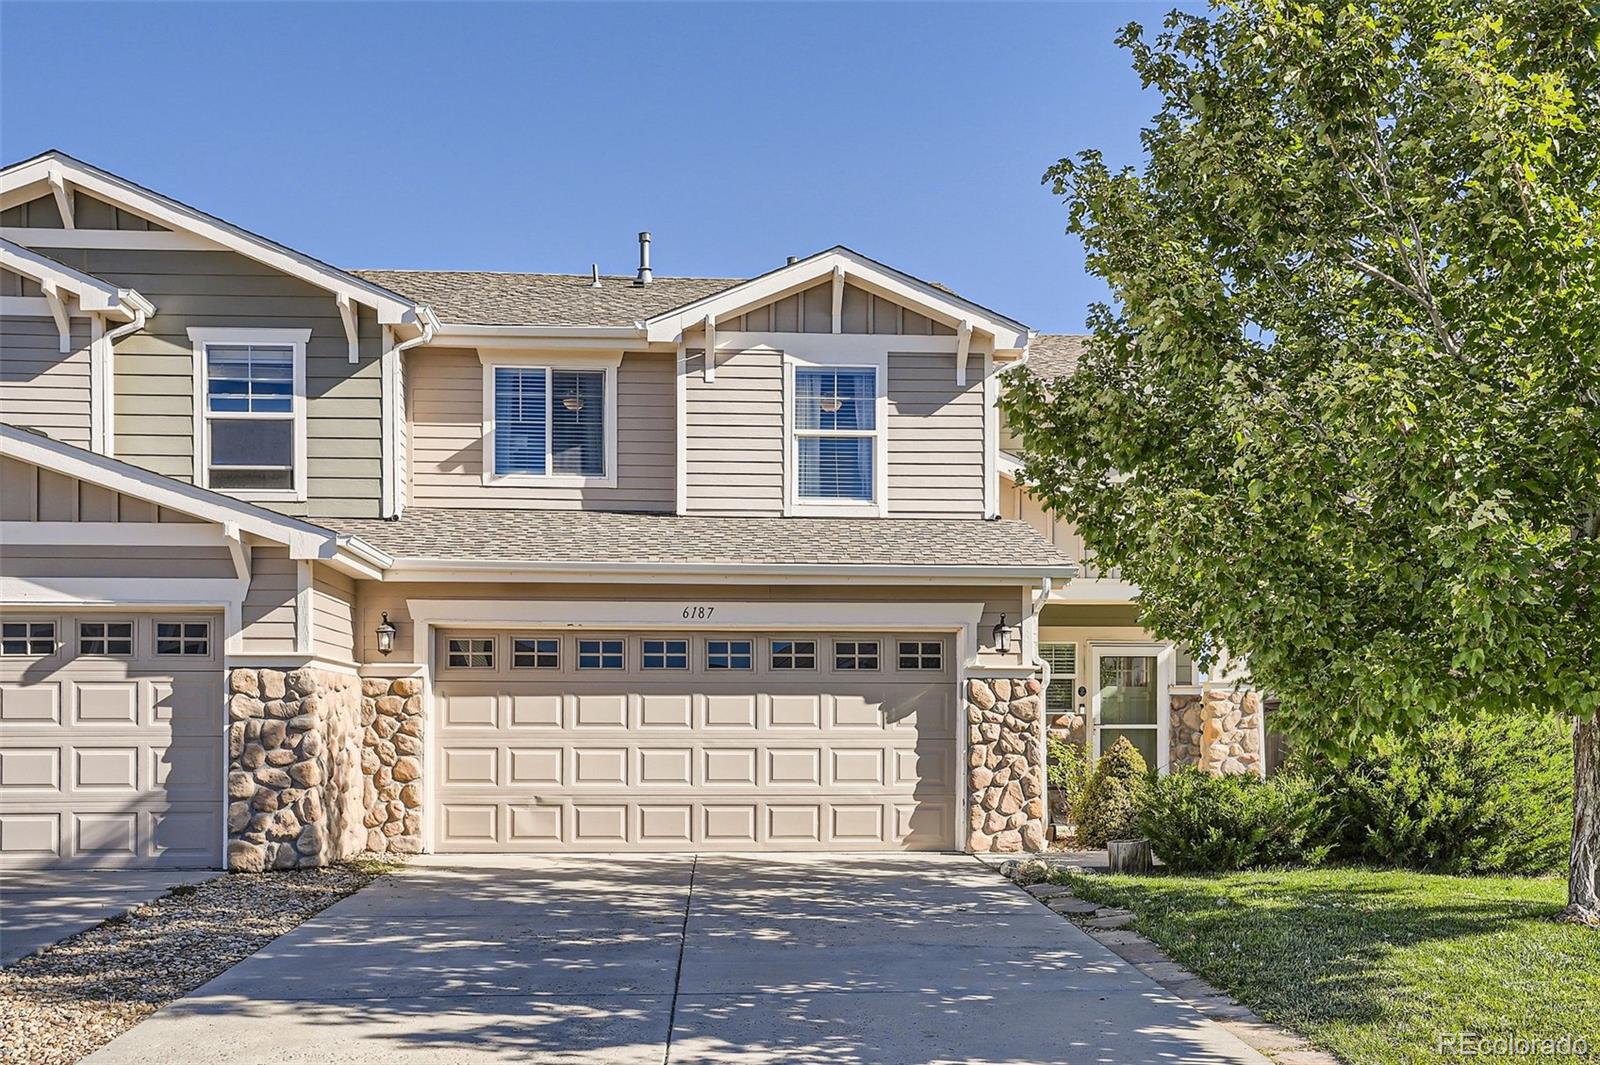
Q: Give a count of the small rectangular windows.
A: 11